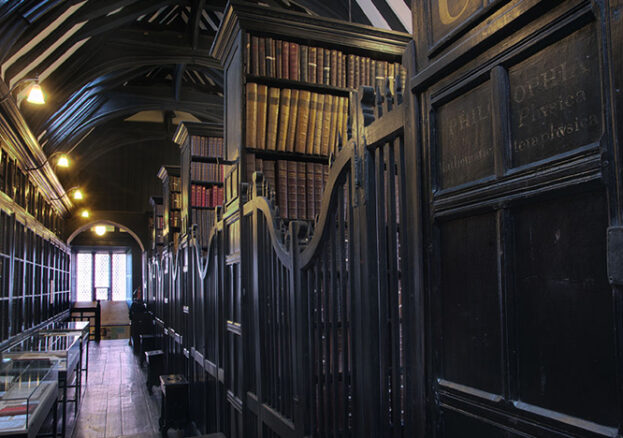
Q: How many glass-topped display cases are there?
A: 3